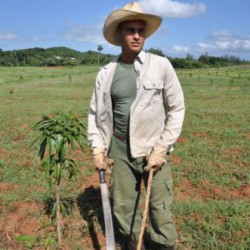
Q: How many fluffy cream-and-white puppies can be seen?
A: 0